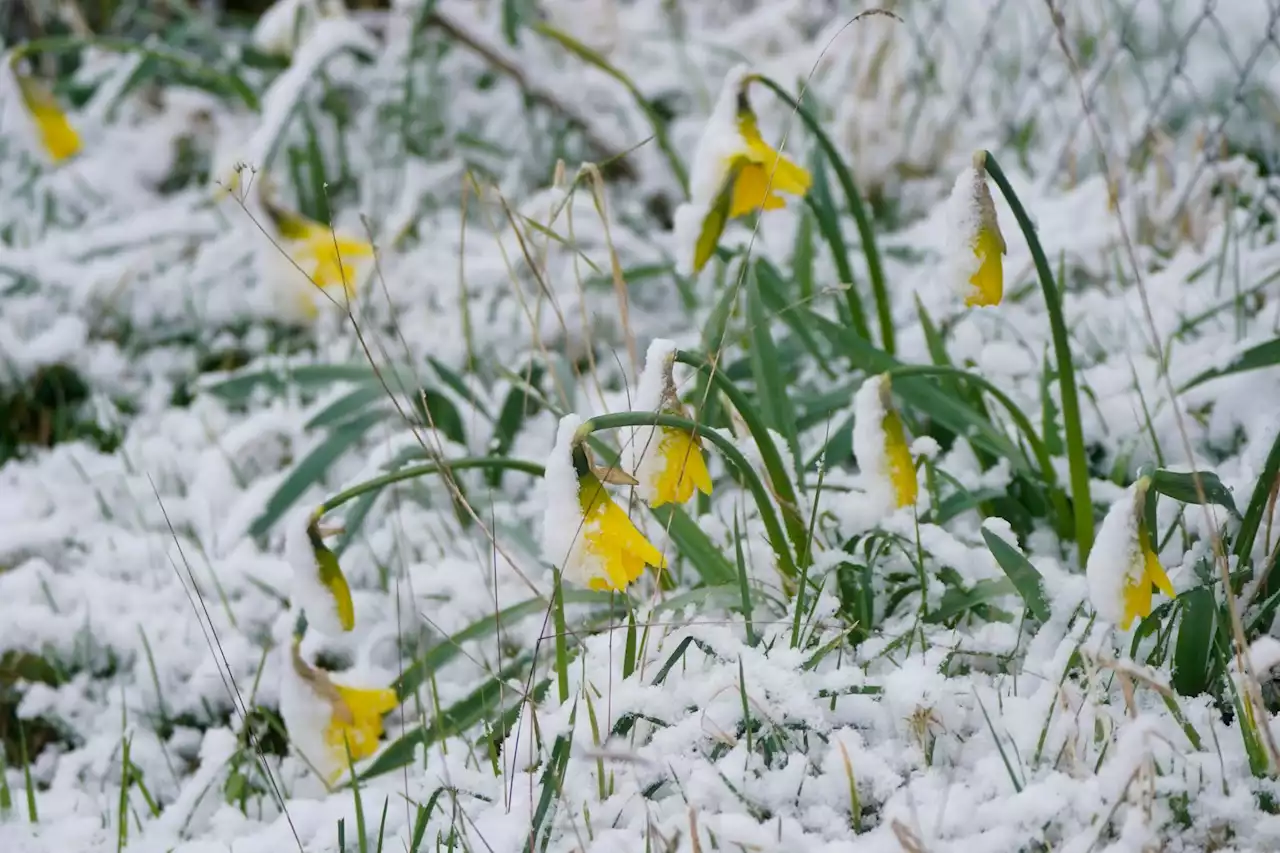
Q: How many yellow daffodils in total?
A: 10